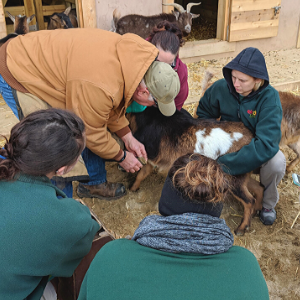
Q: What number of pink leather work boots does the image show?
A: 0